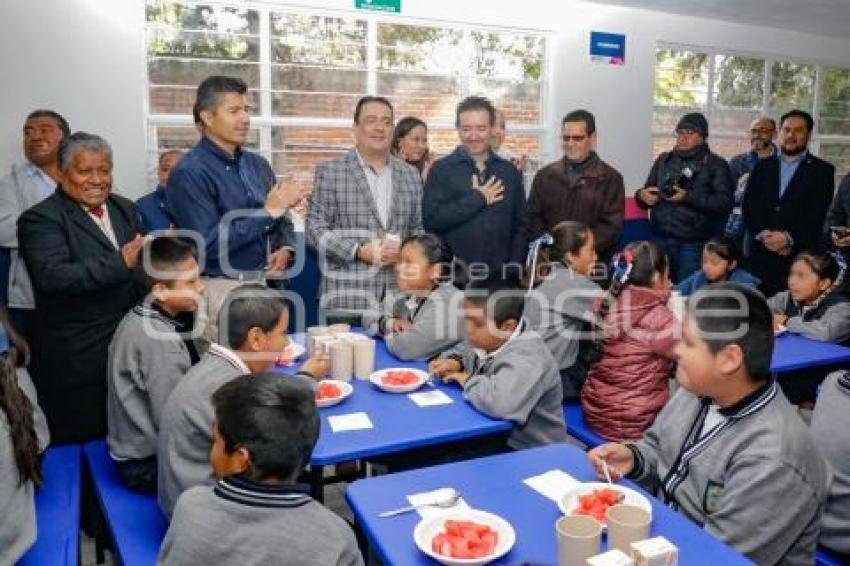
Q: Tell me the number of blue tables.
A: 3